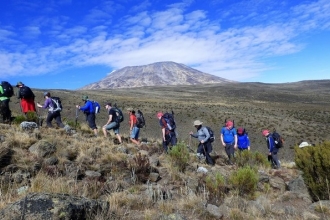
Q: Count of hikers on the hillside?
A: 12